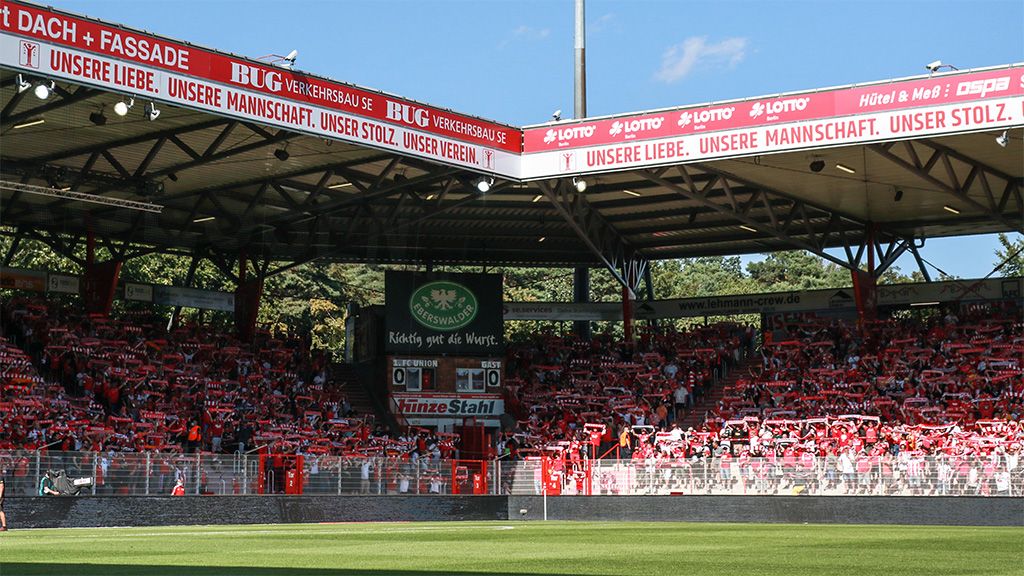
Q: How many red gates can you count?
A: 3